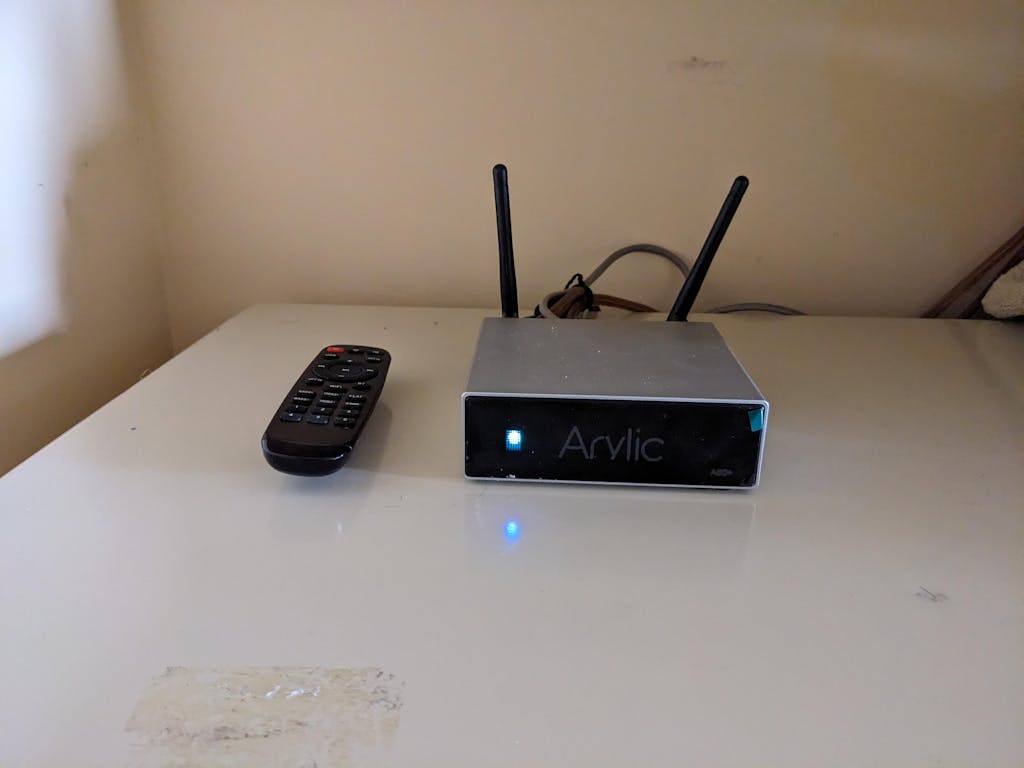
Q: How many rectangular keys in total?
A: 12